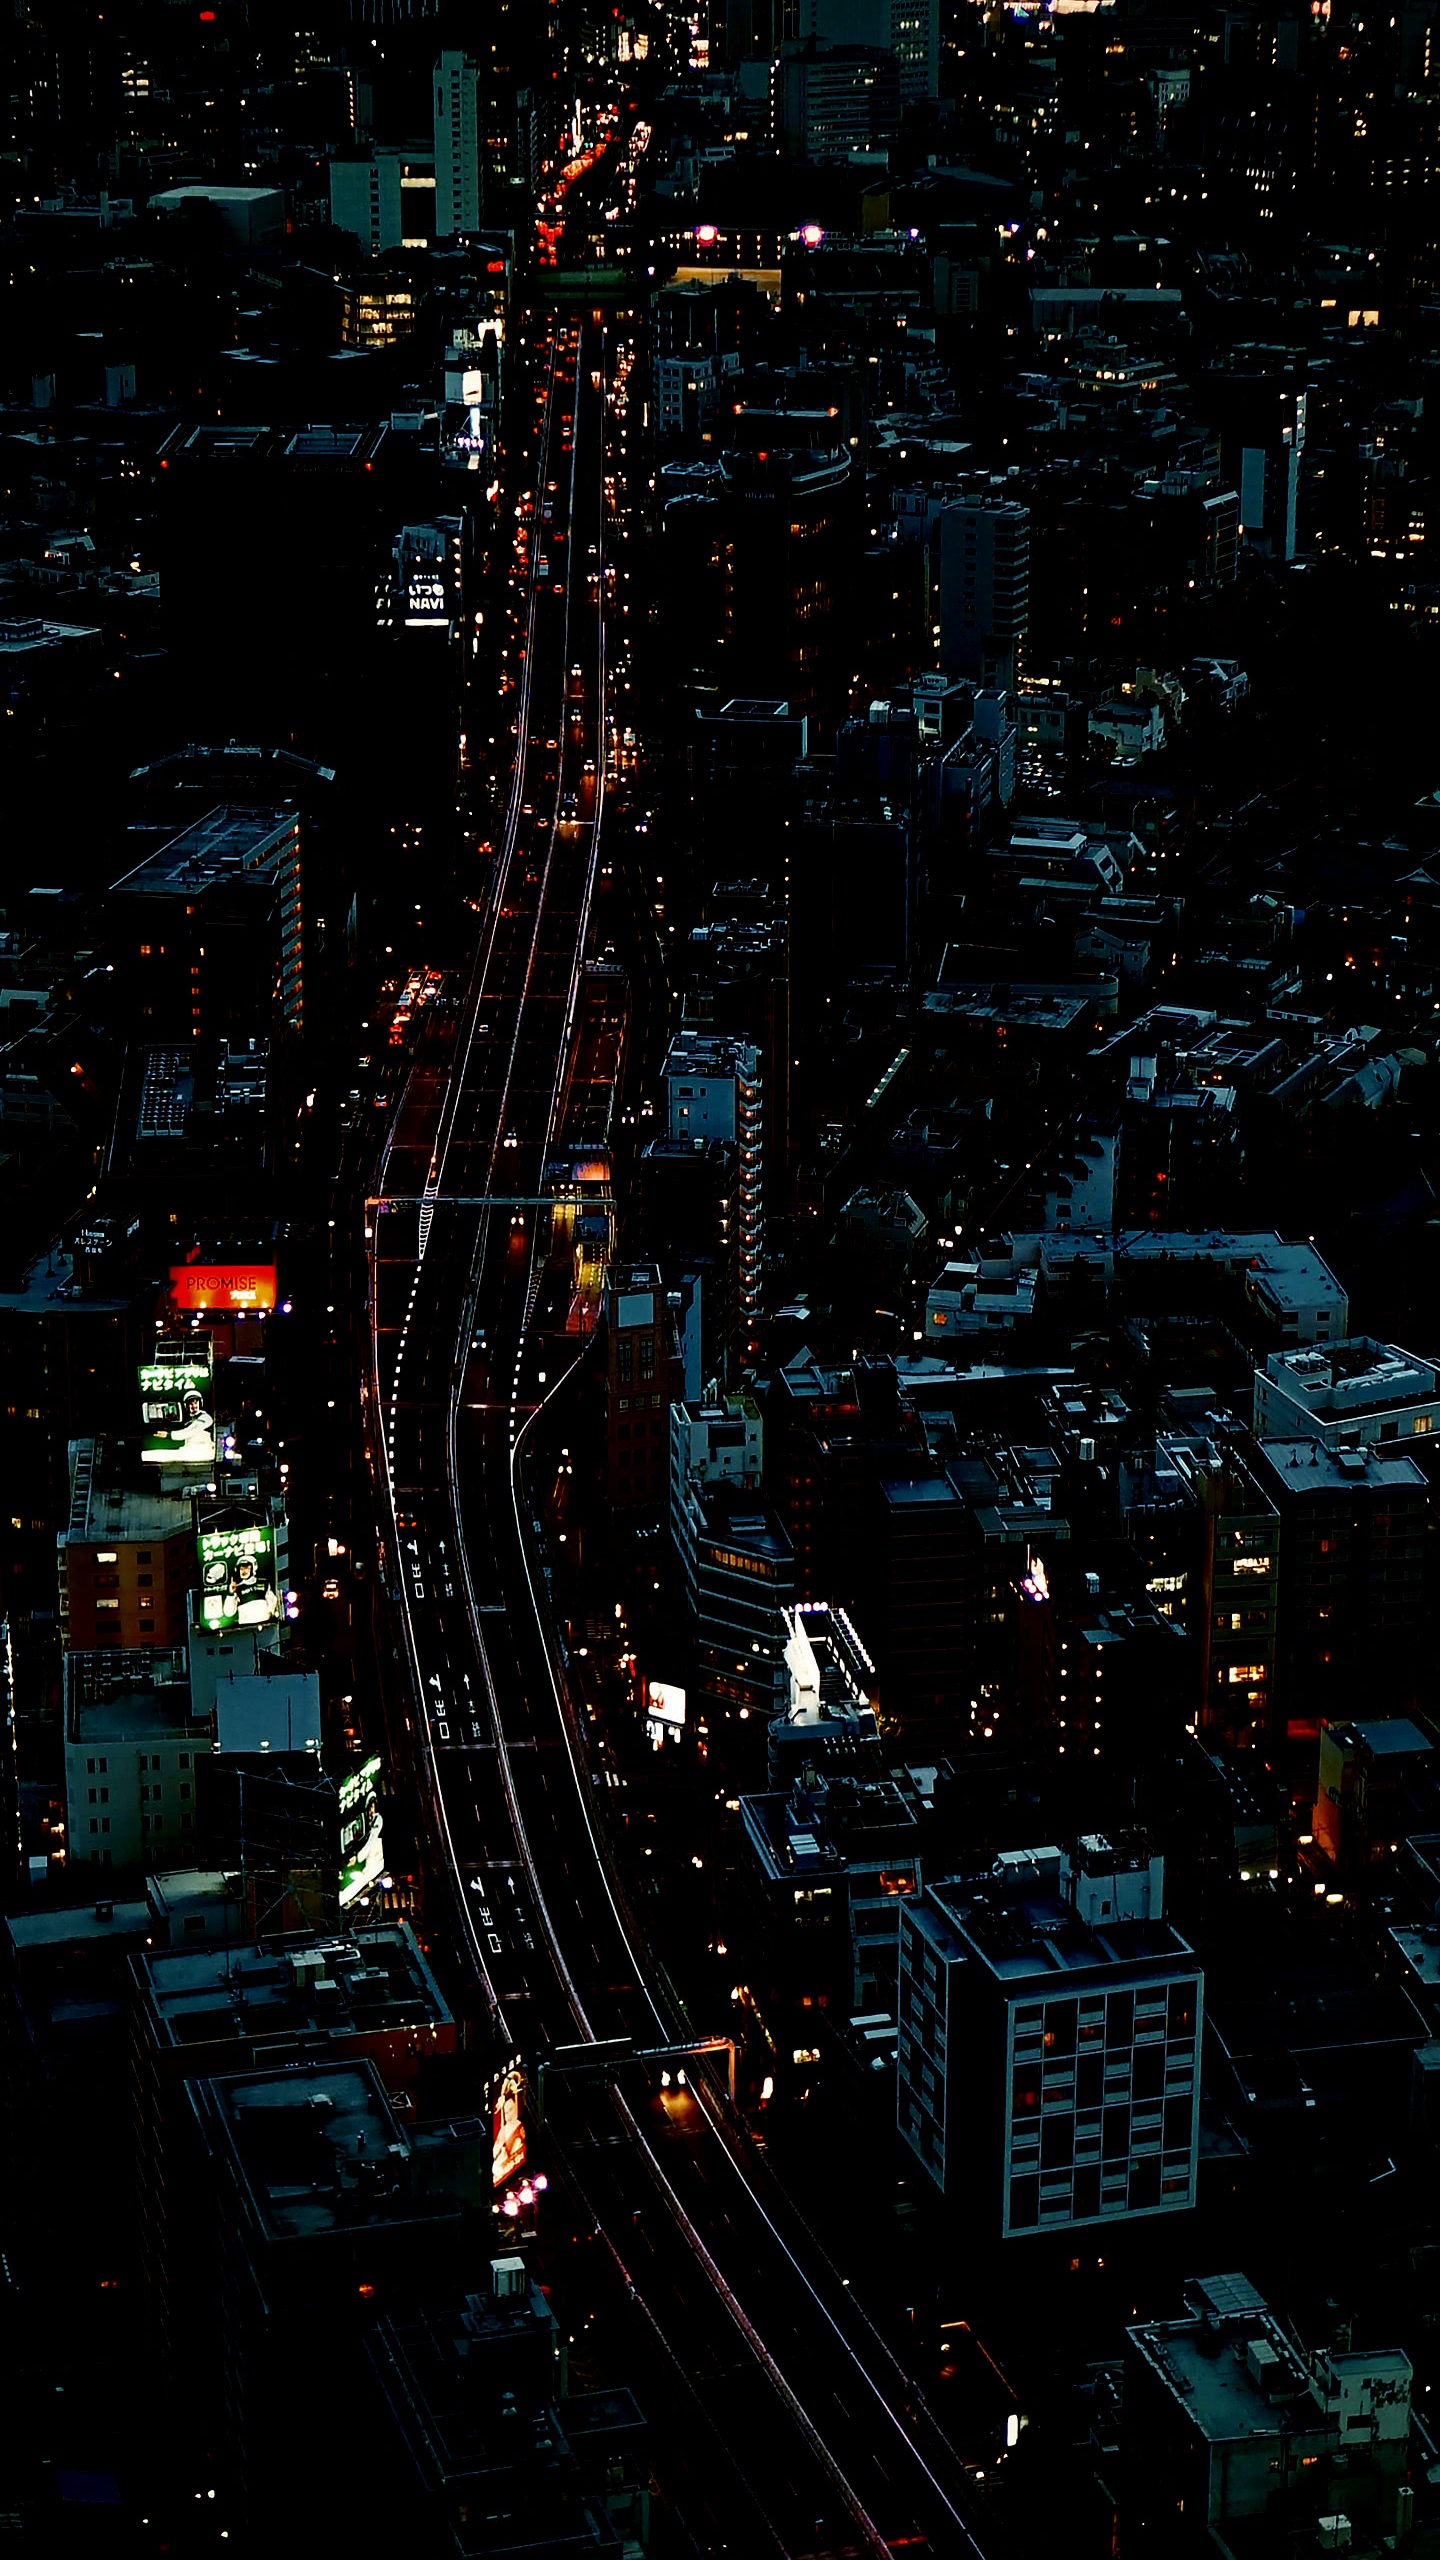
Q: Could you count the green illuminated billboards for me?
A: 3